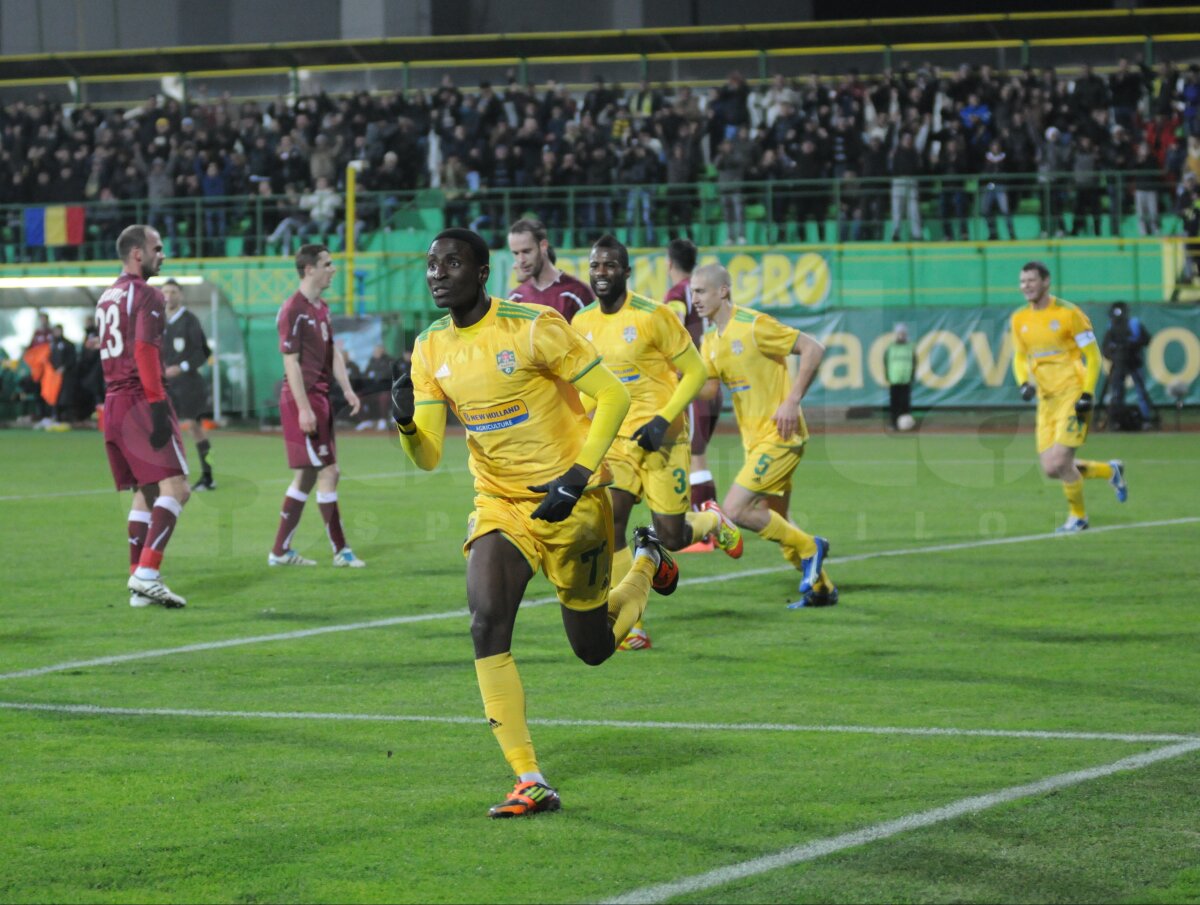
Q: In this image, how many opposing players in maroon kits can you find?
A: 4